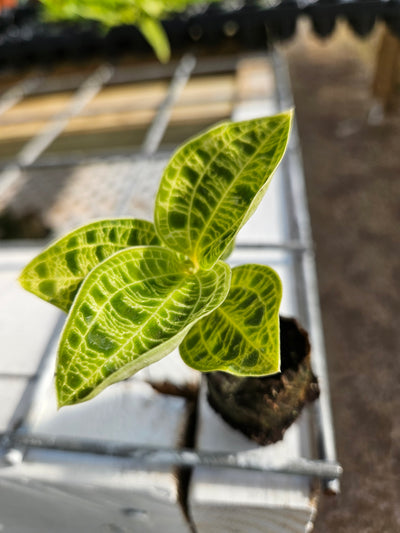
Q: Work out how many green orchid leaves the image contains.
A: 4